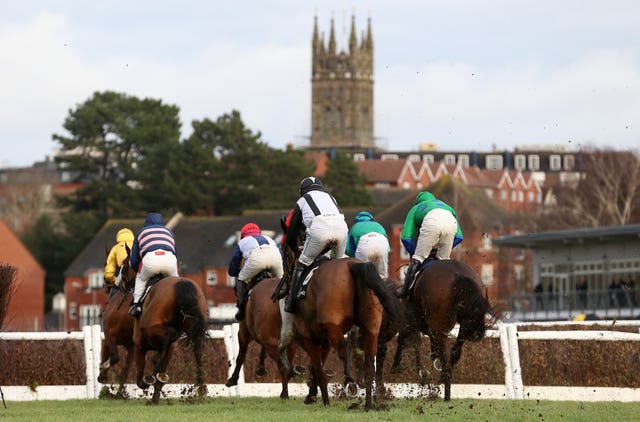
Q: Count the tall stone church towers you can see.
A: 1